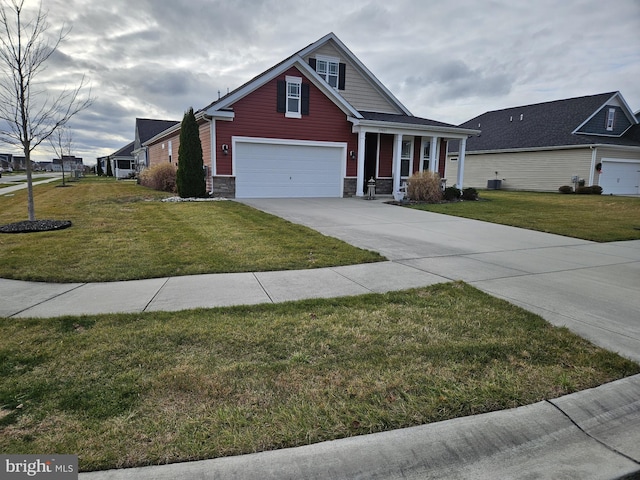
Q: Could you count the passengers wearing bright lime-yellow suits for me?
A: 0